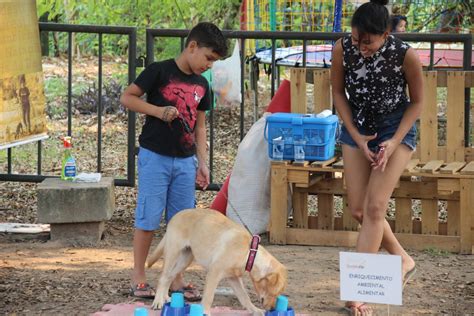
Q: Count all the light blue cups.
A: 4